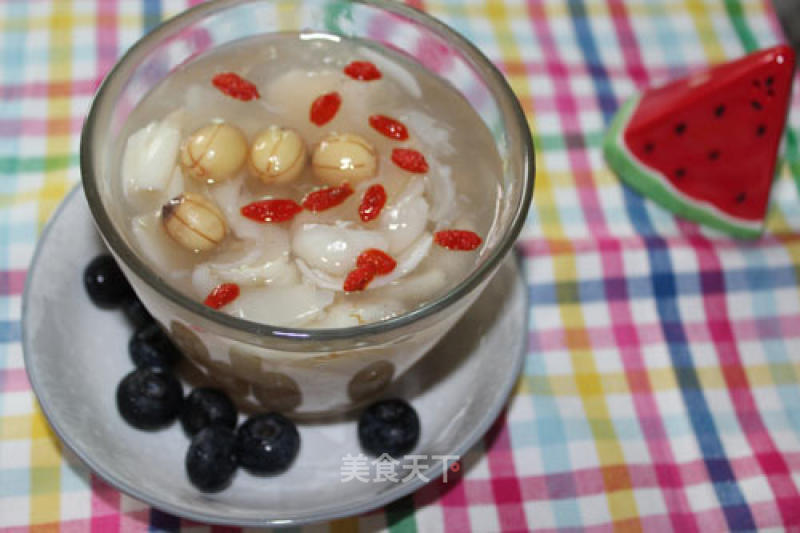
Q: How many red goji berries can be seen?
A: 12